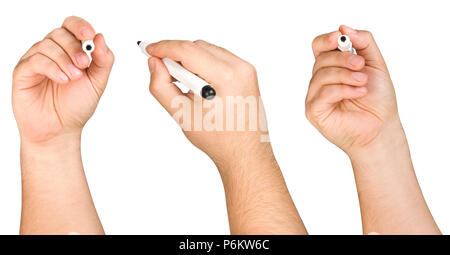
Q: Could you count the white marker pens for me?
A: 3